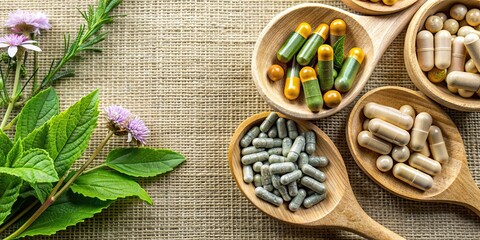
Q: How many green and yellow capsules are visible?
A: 7